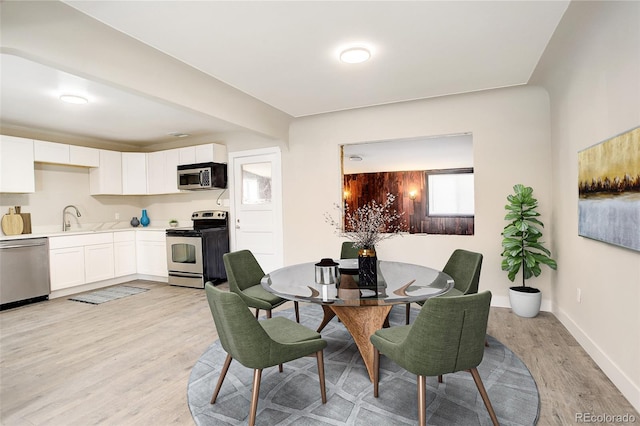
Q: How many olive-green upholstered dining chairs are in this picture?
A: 5